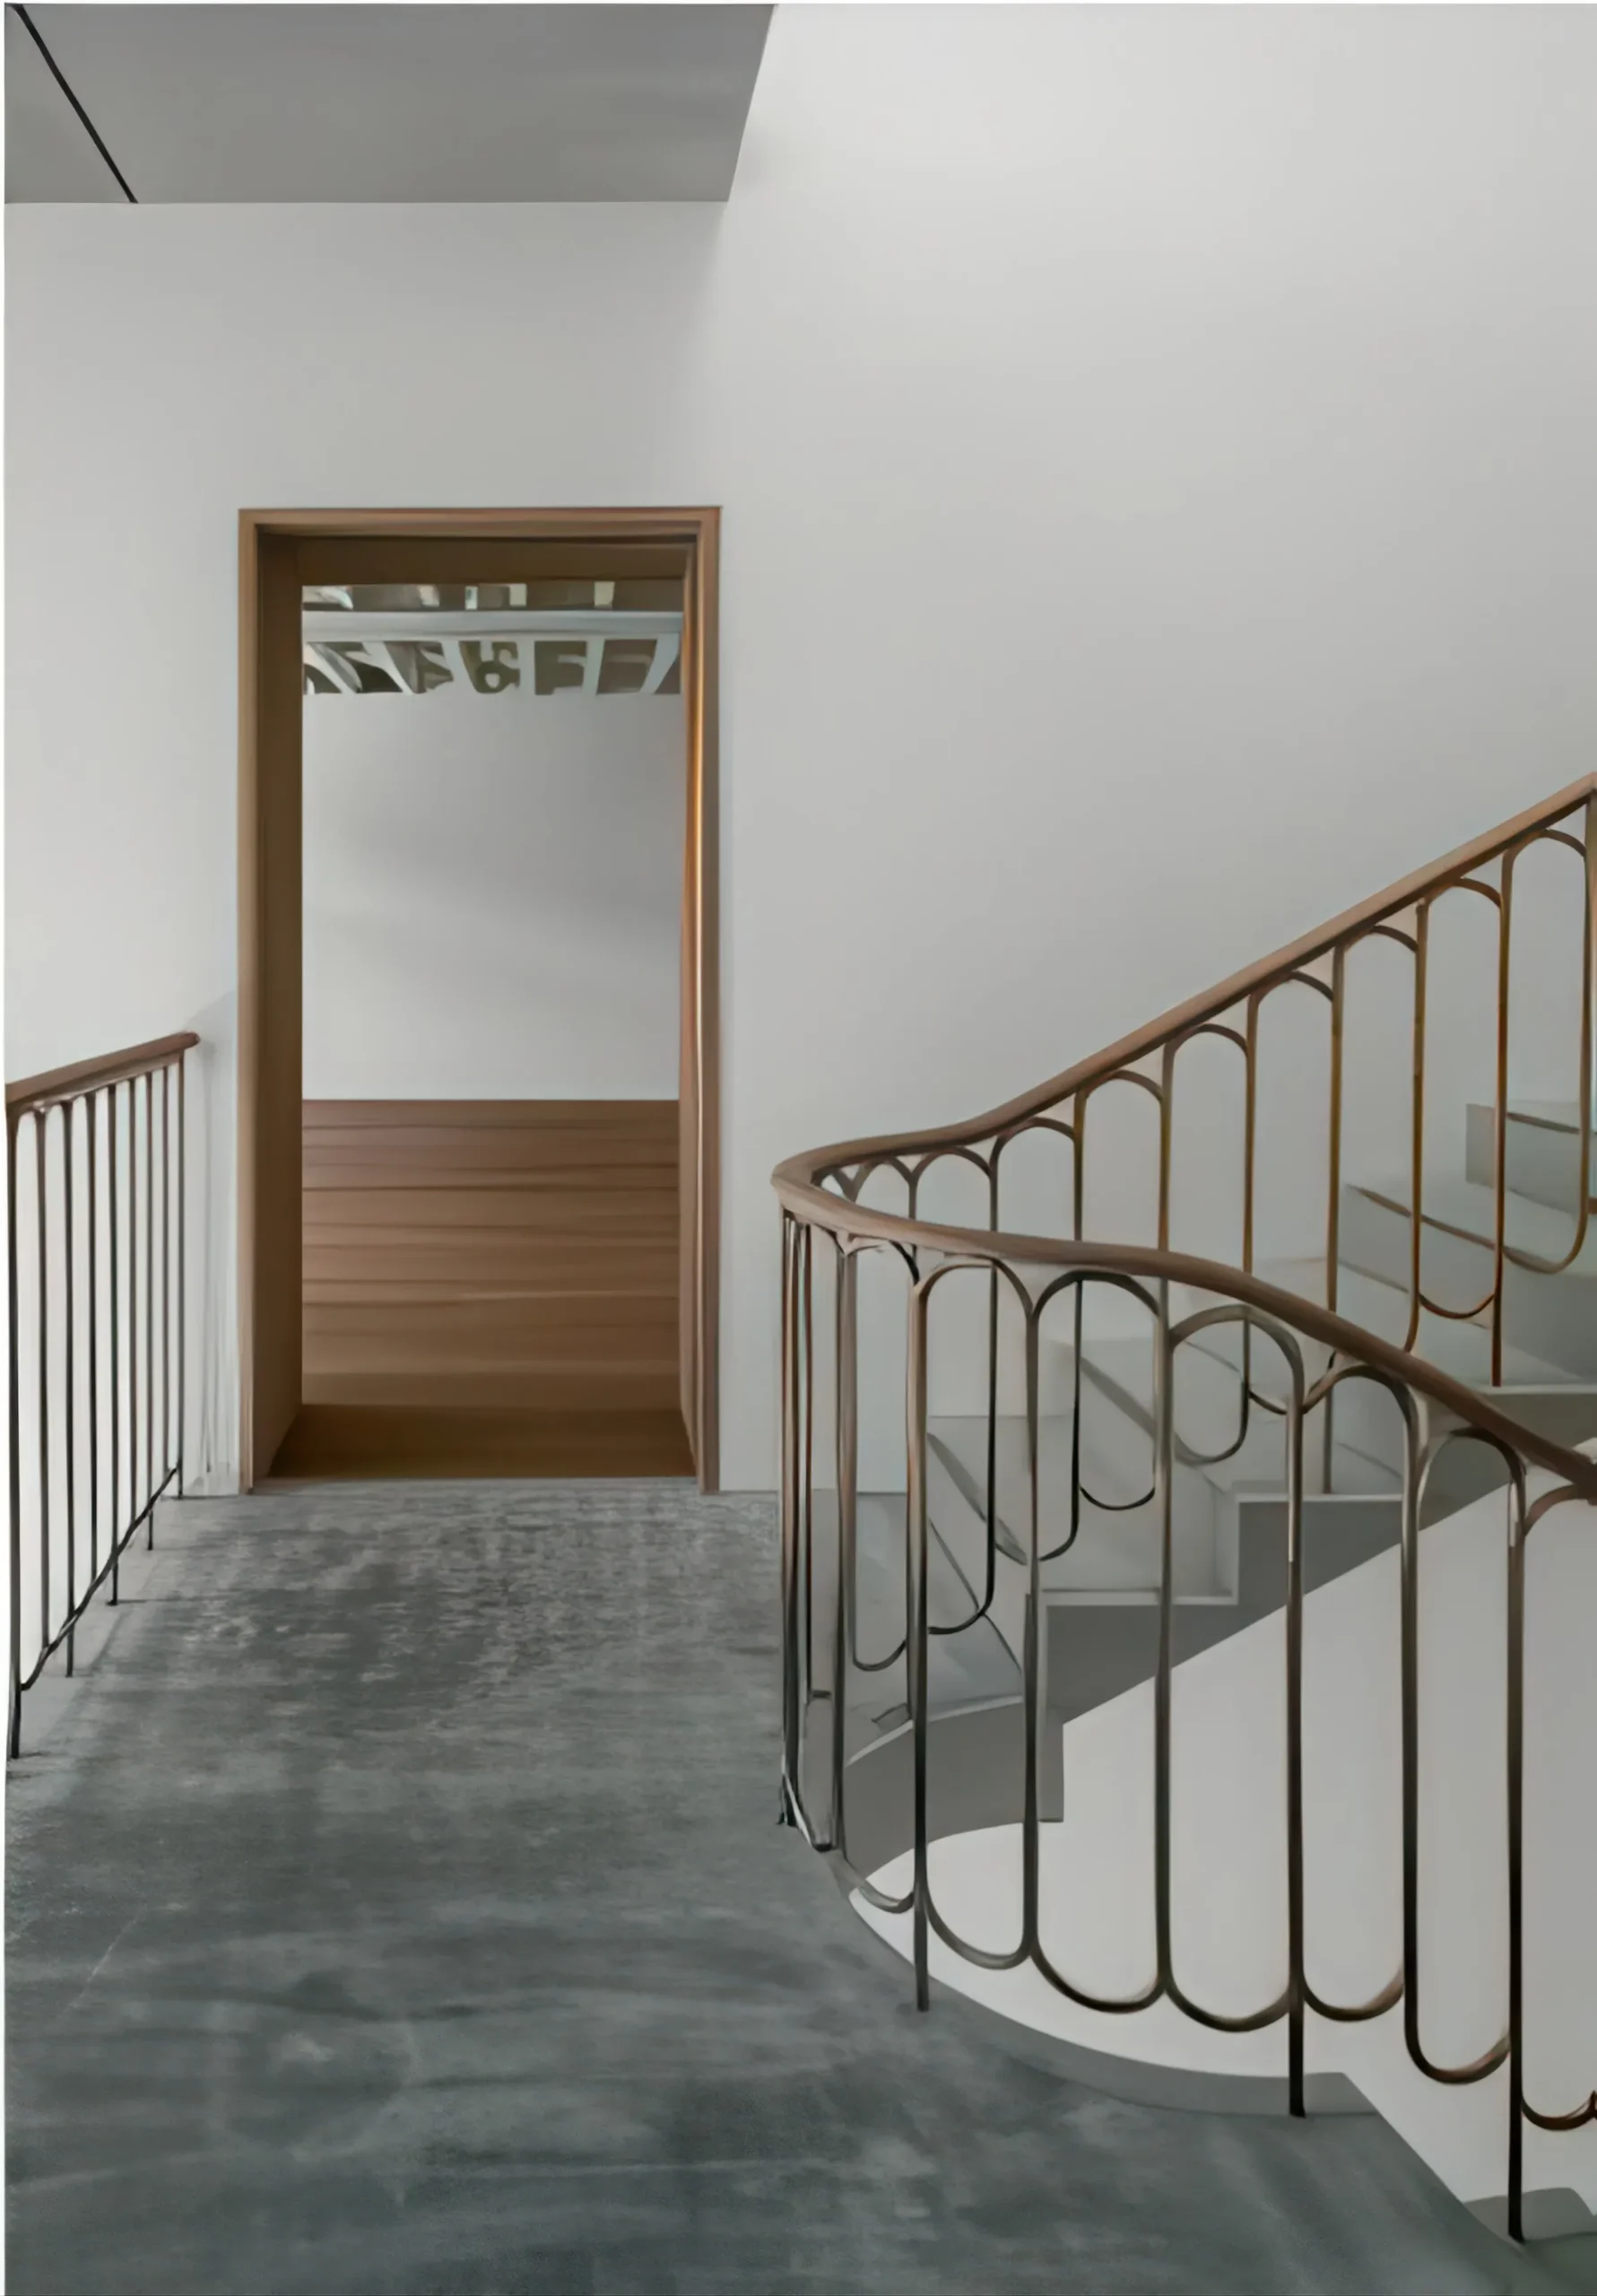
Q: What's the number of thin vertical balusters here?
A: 9